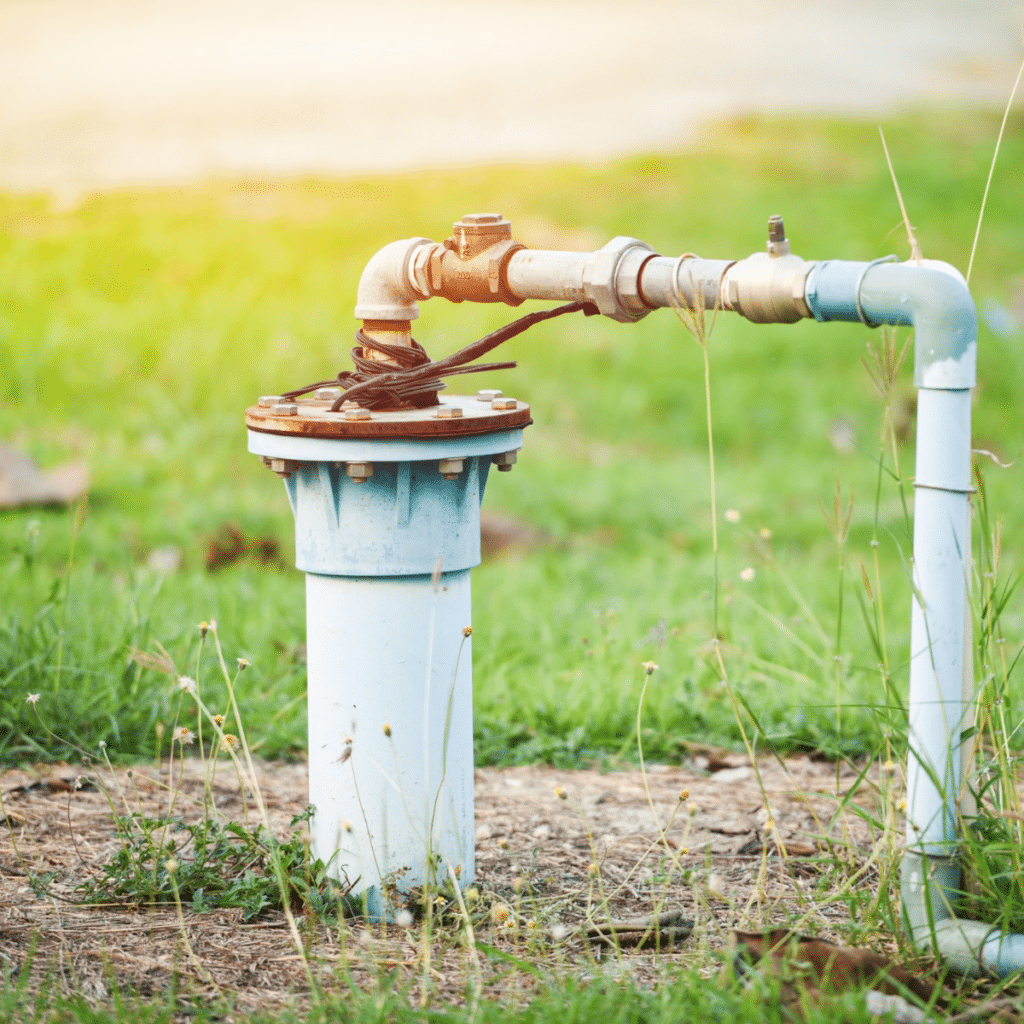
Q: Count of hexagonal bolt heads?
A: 7